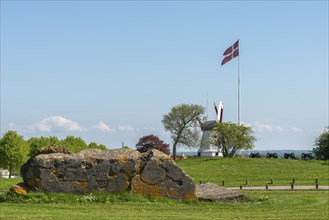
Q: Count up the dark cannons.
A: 4